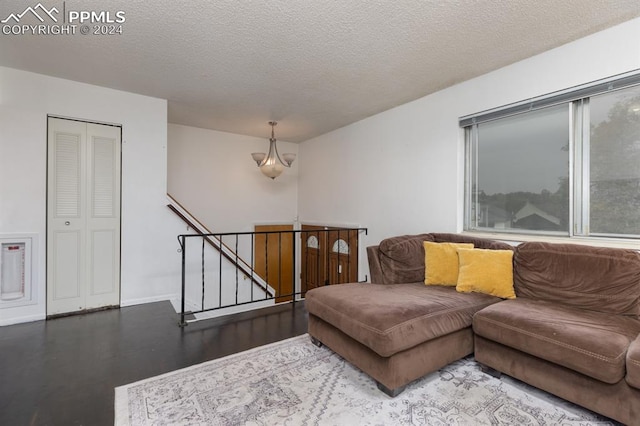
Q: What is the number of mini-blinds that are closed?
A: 0